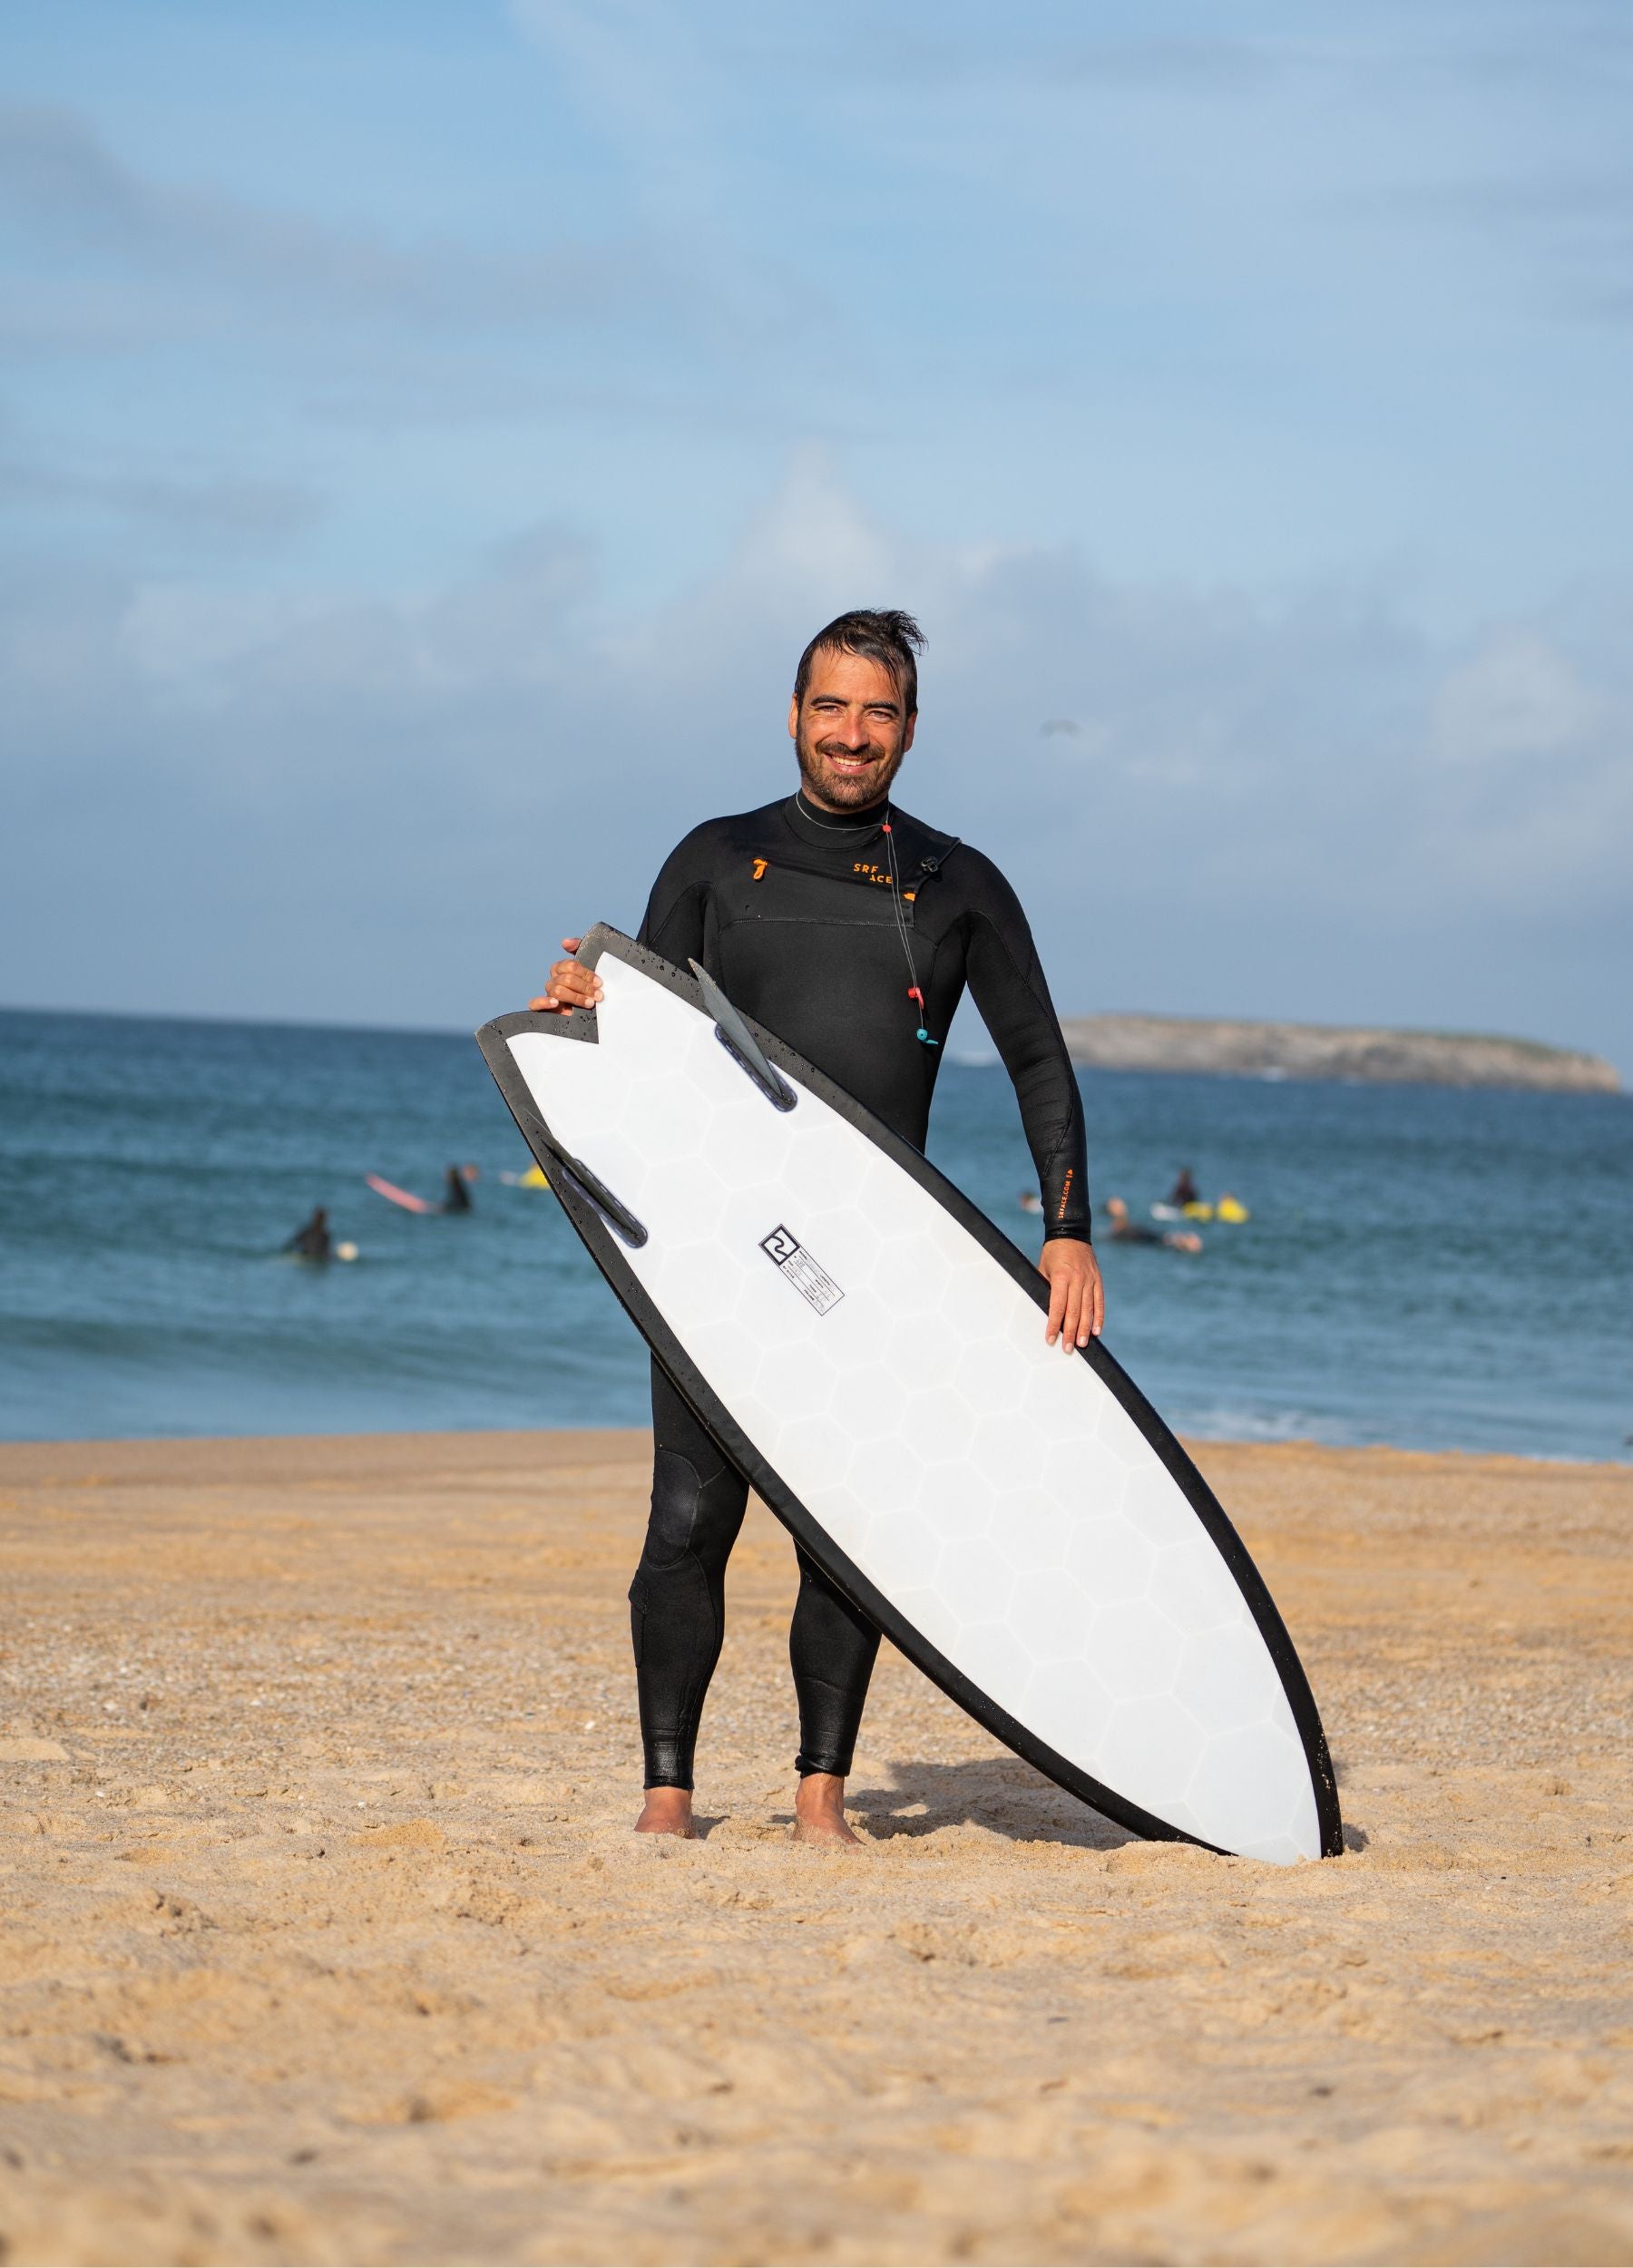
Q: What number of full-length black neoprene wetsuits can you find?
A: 1